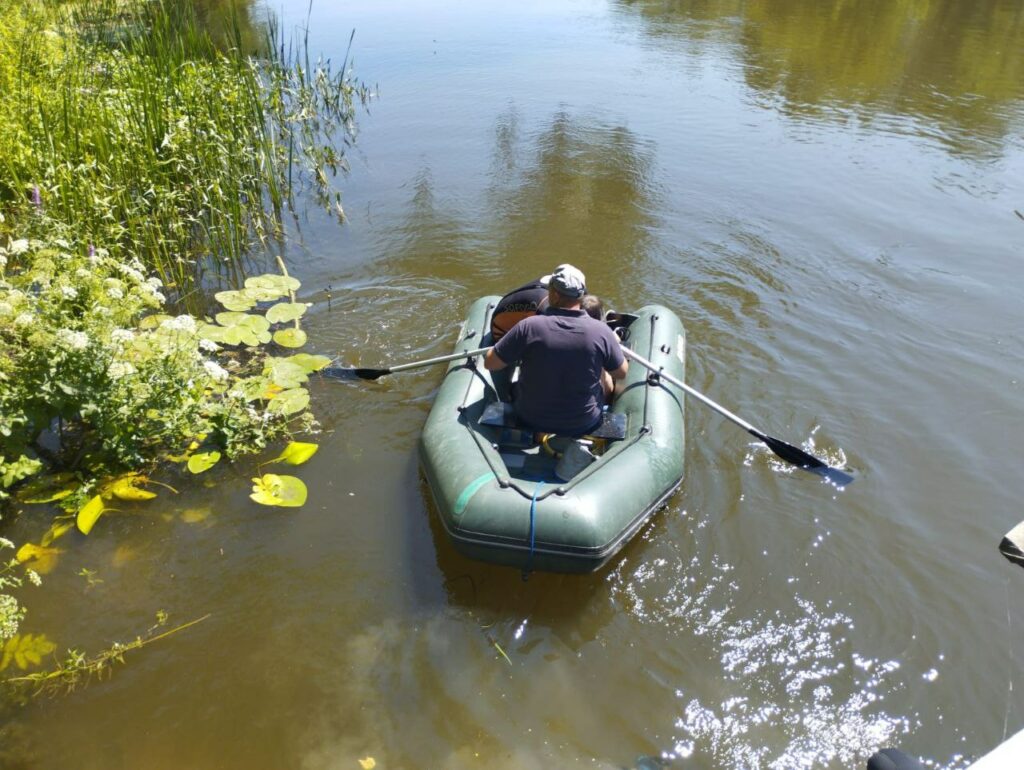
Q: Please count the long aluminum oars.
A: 2